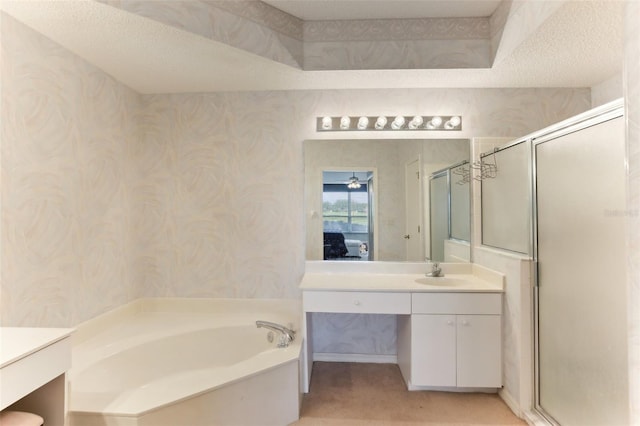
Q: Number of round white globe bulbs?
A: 8